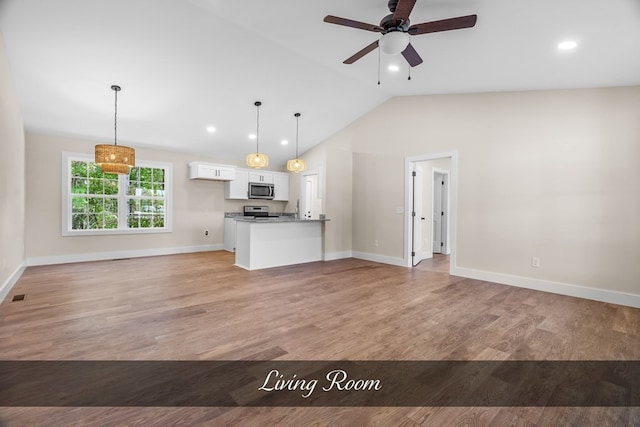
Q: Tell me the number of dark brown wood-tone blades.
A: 5